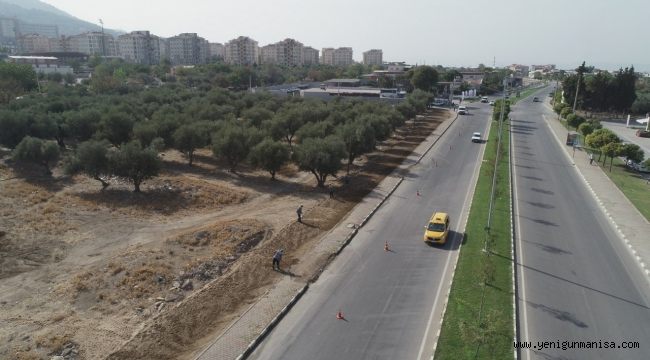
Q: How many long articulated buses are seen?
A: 0